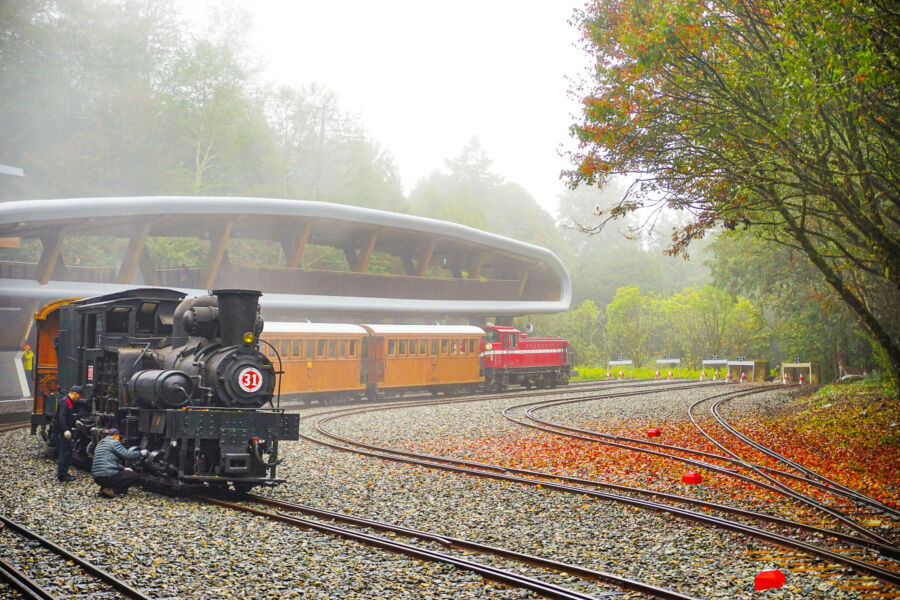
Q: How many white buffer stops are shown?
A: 5